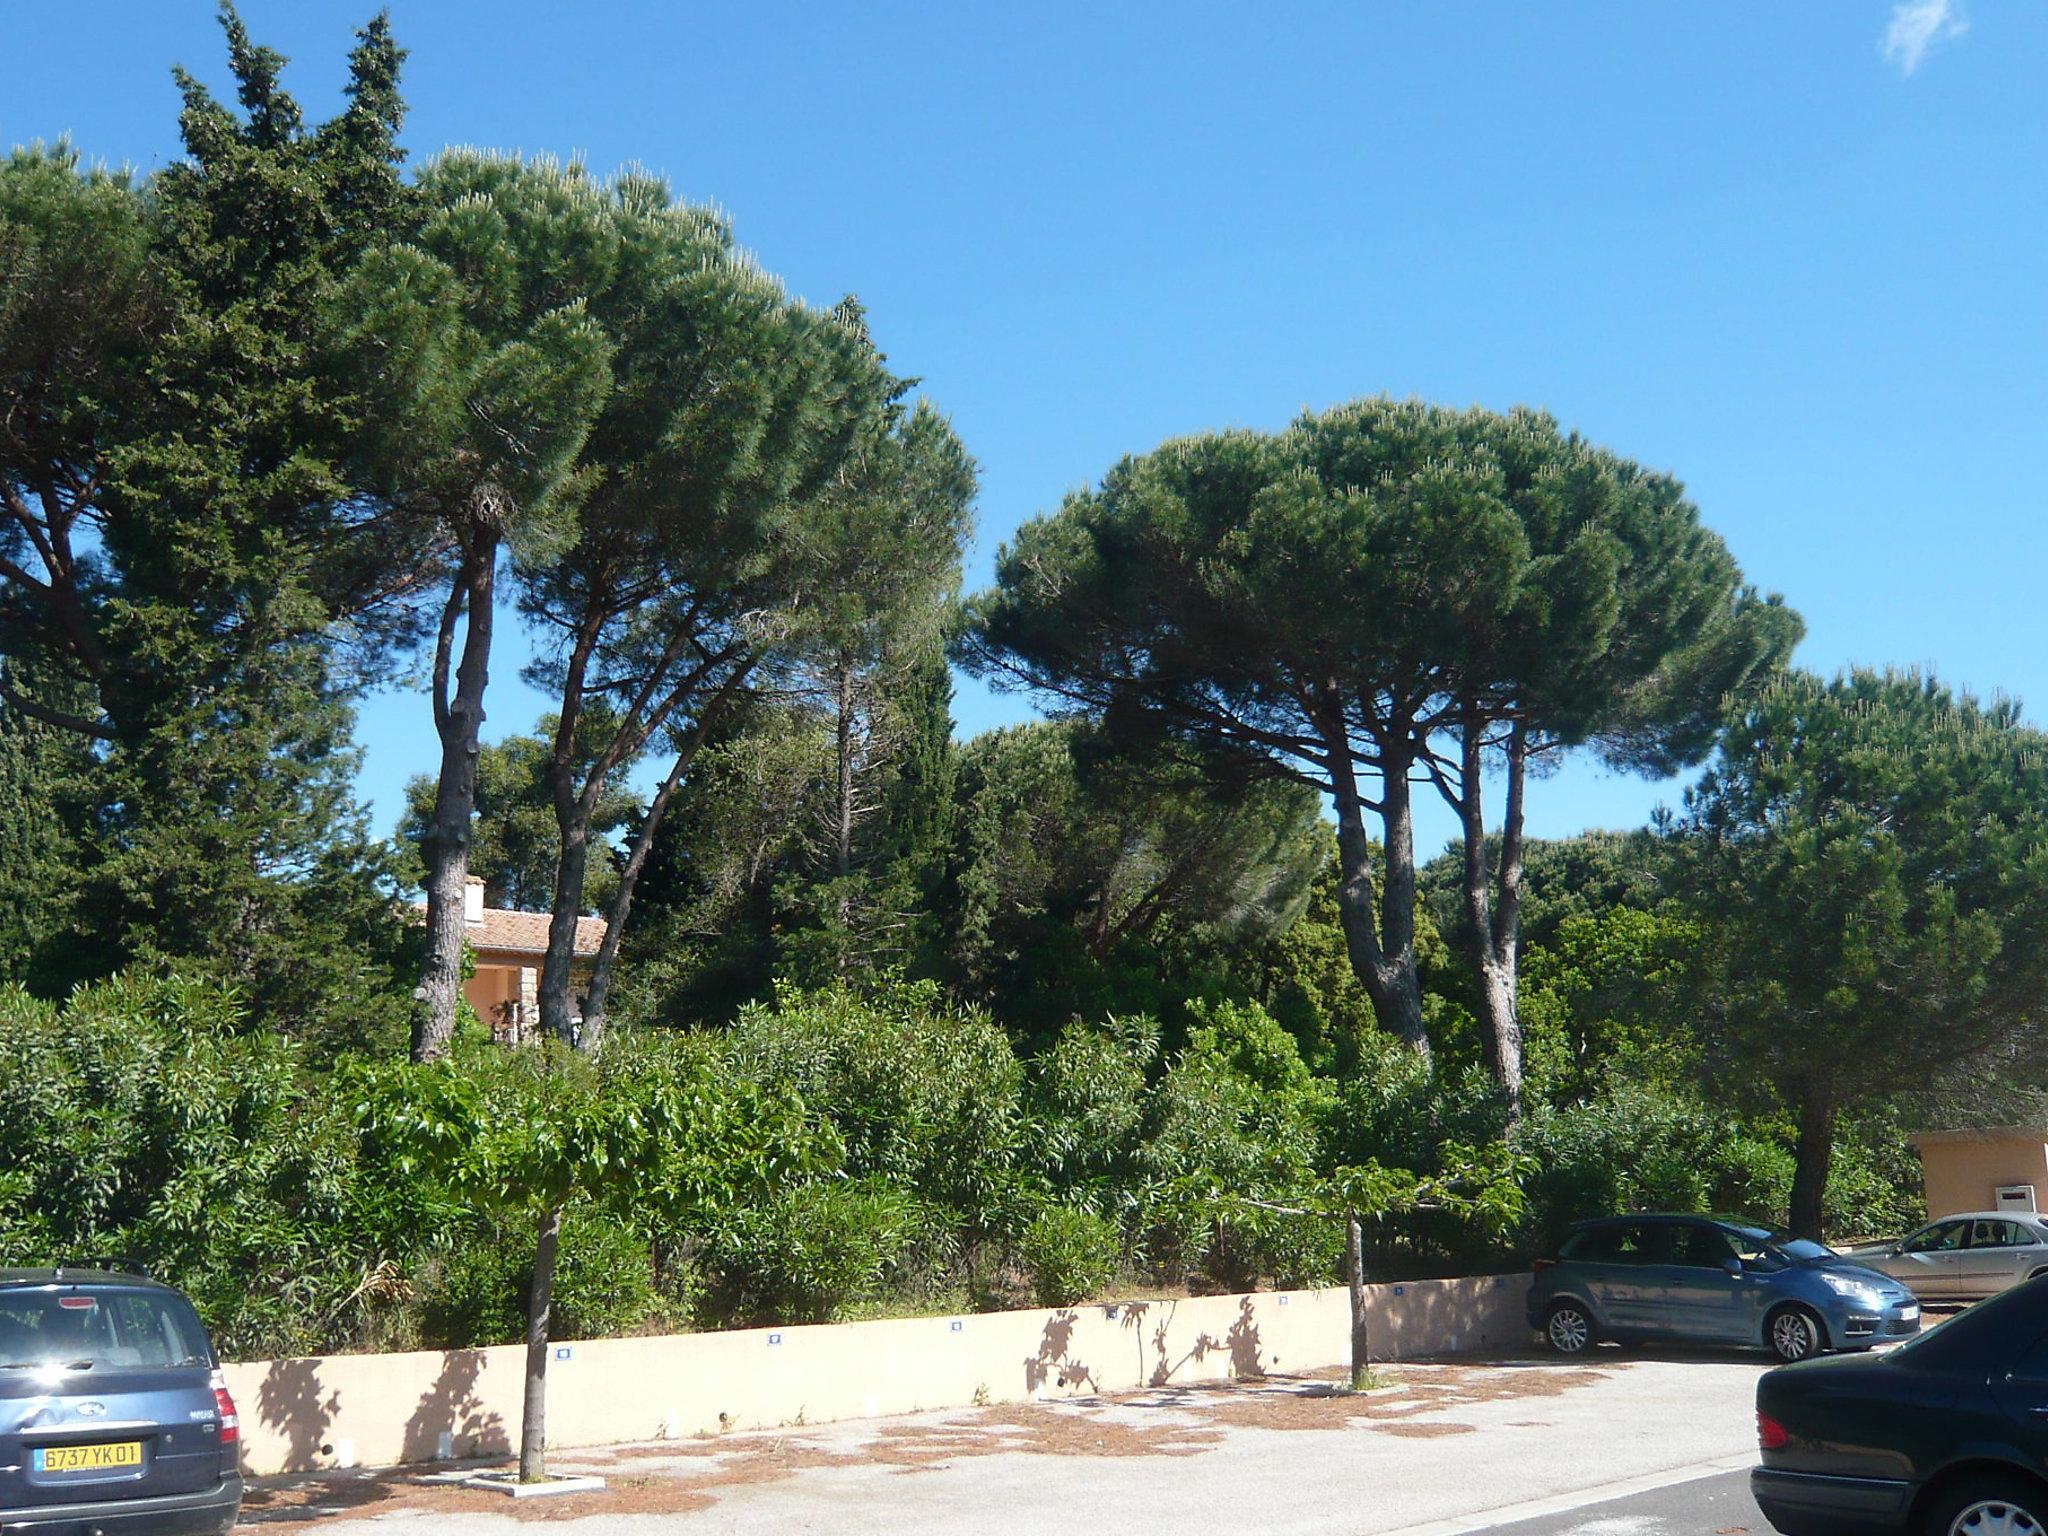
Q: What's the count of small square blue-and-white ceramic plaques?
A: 7